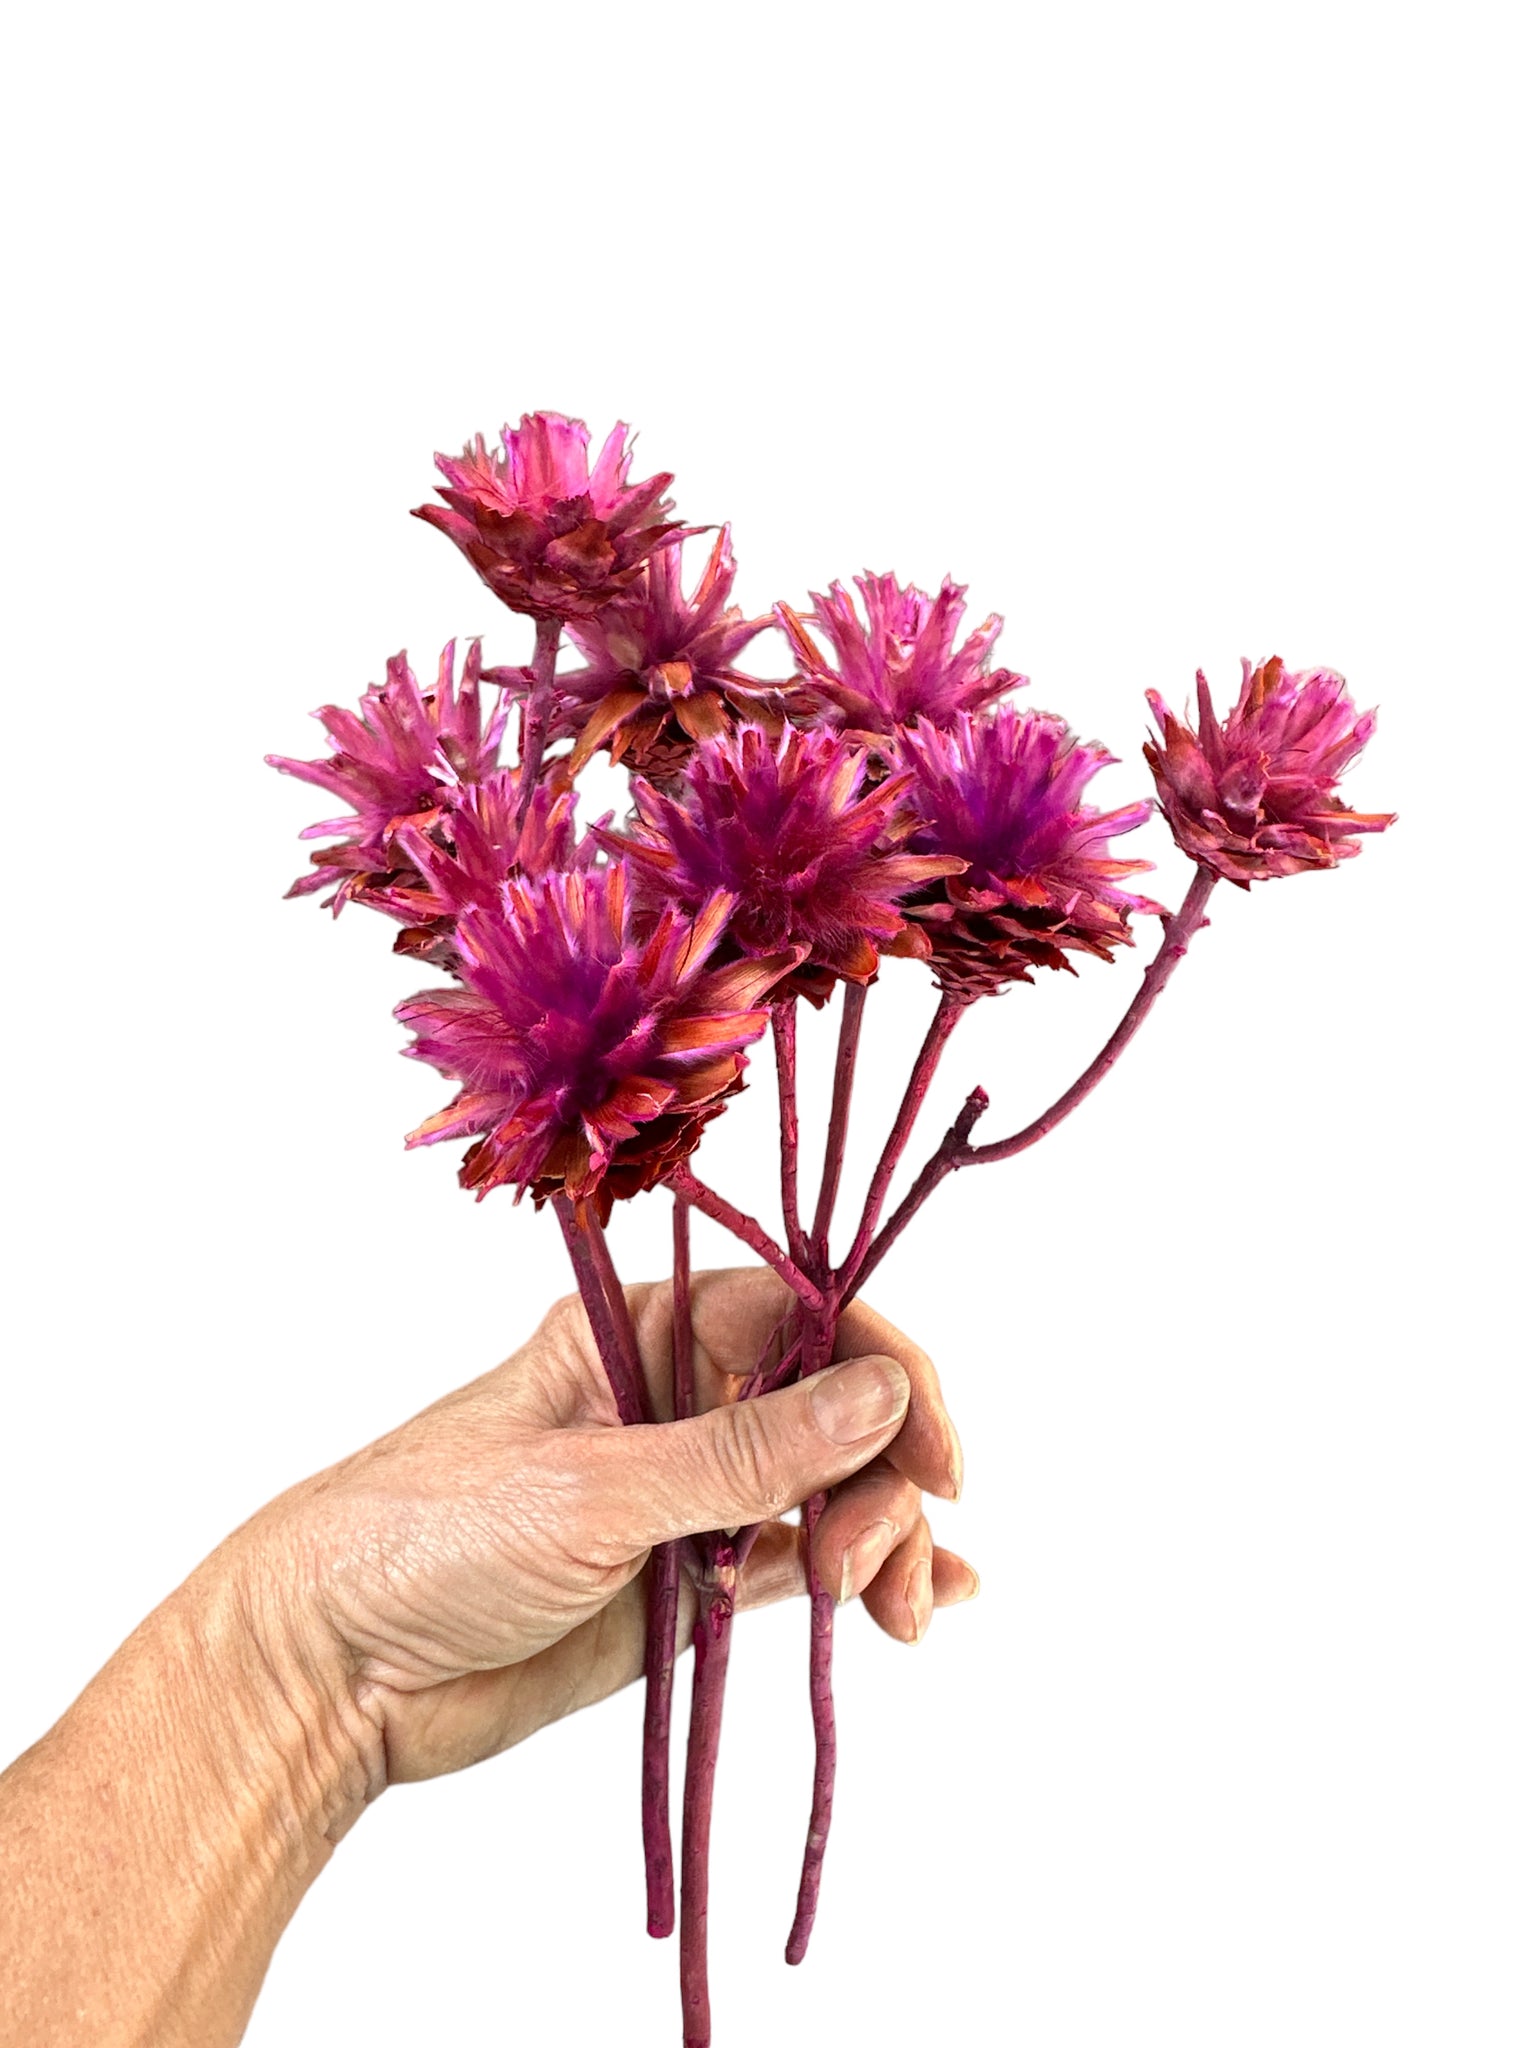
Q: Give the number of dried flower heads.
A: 9